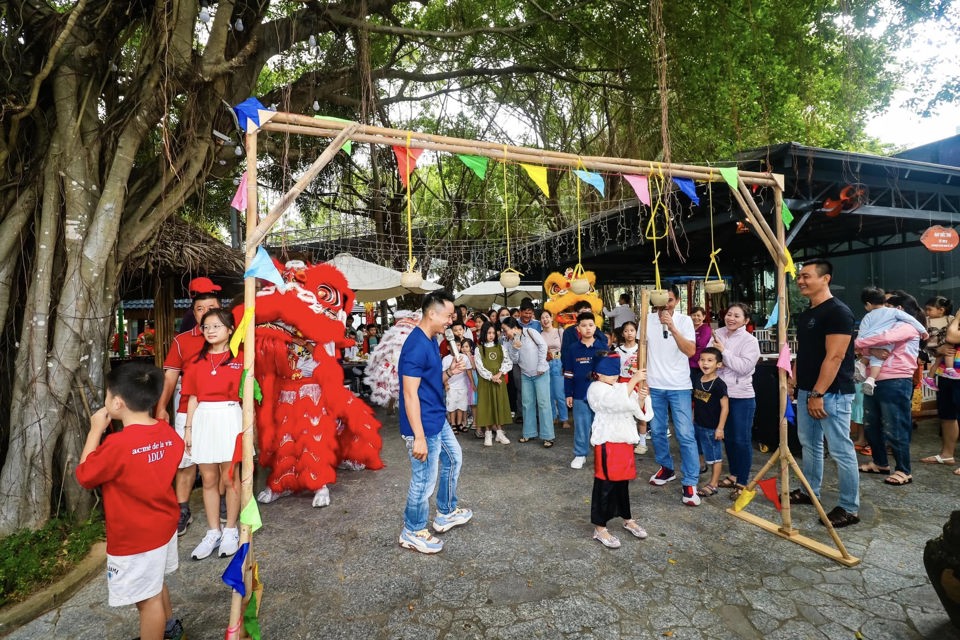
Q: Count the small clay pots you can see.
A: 5